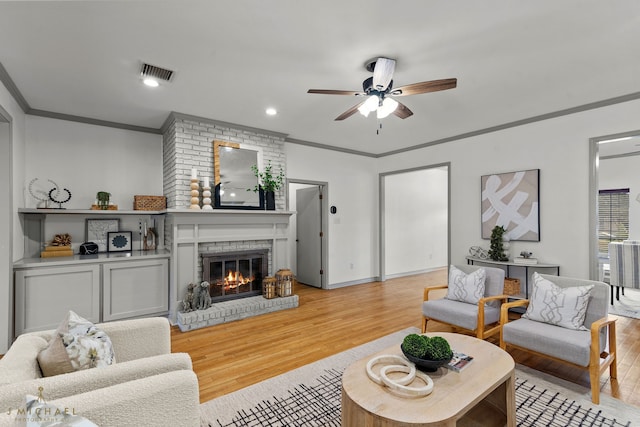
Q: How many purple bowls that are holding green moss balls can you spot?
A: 0